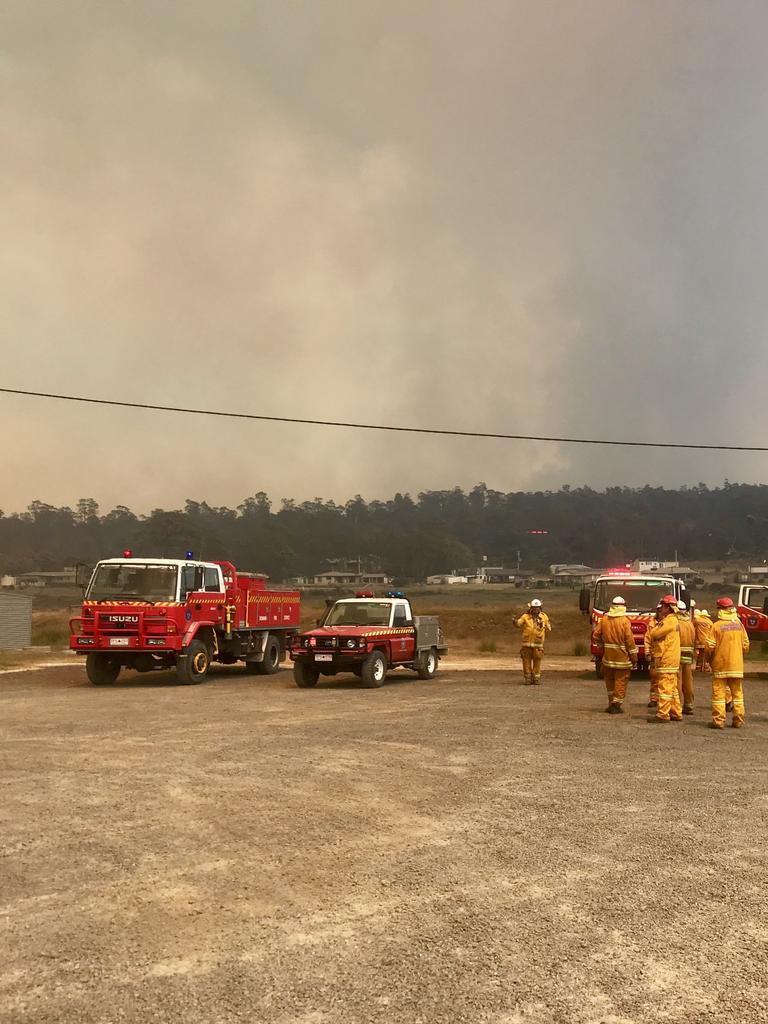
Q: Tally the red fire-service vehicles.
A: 4